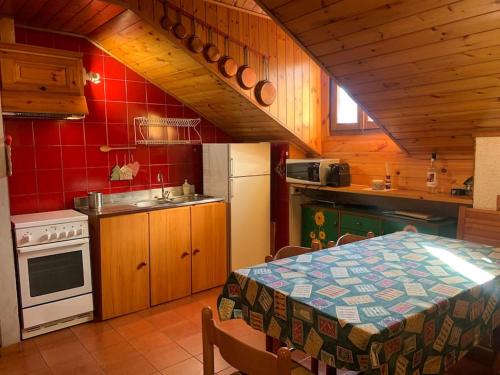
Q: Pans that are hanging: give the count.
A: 7